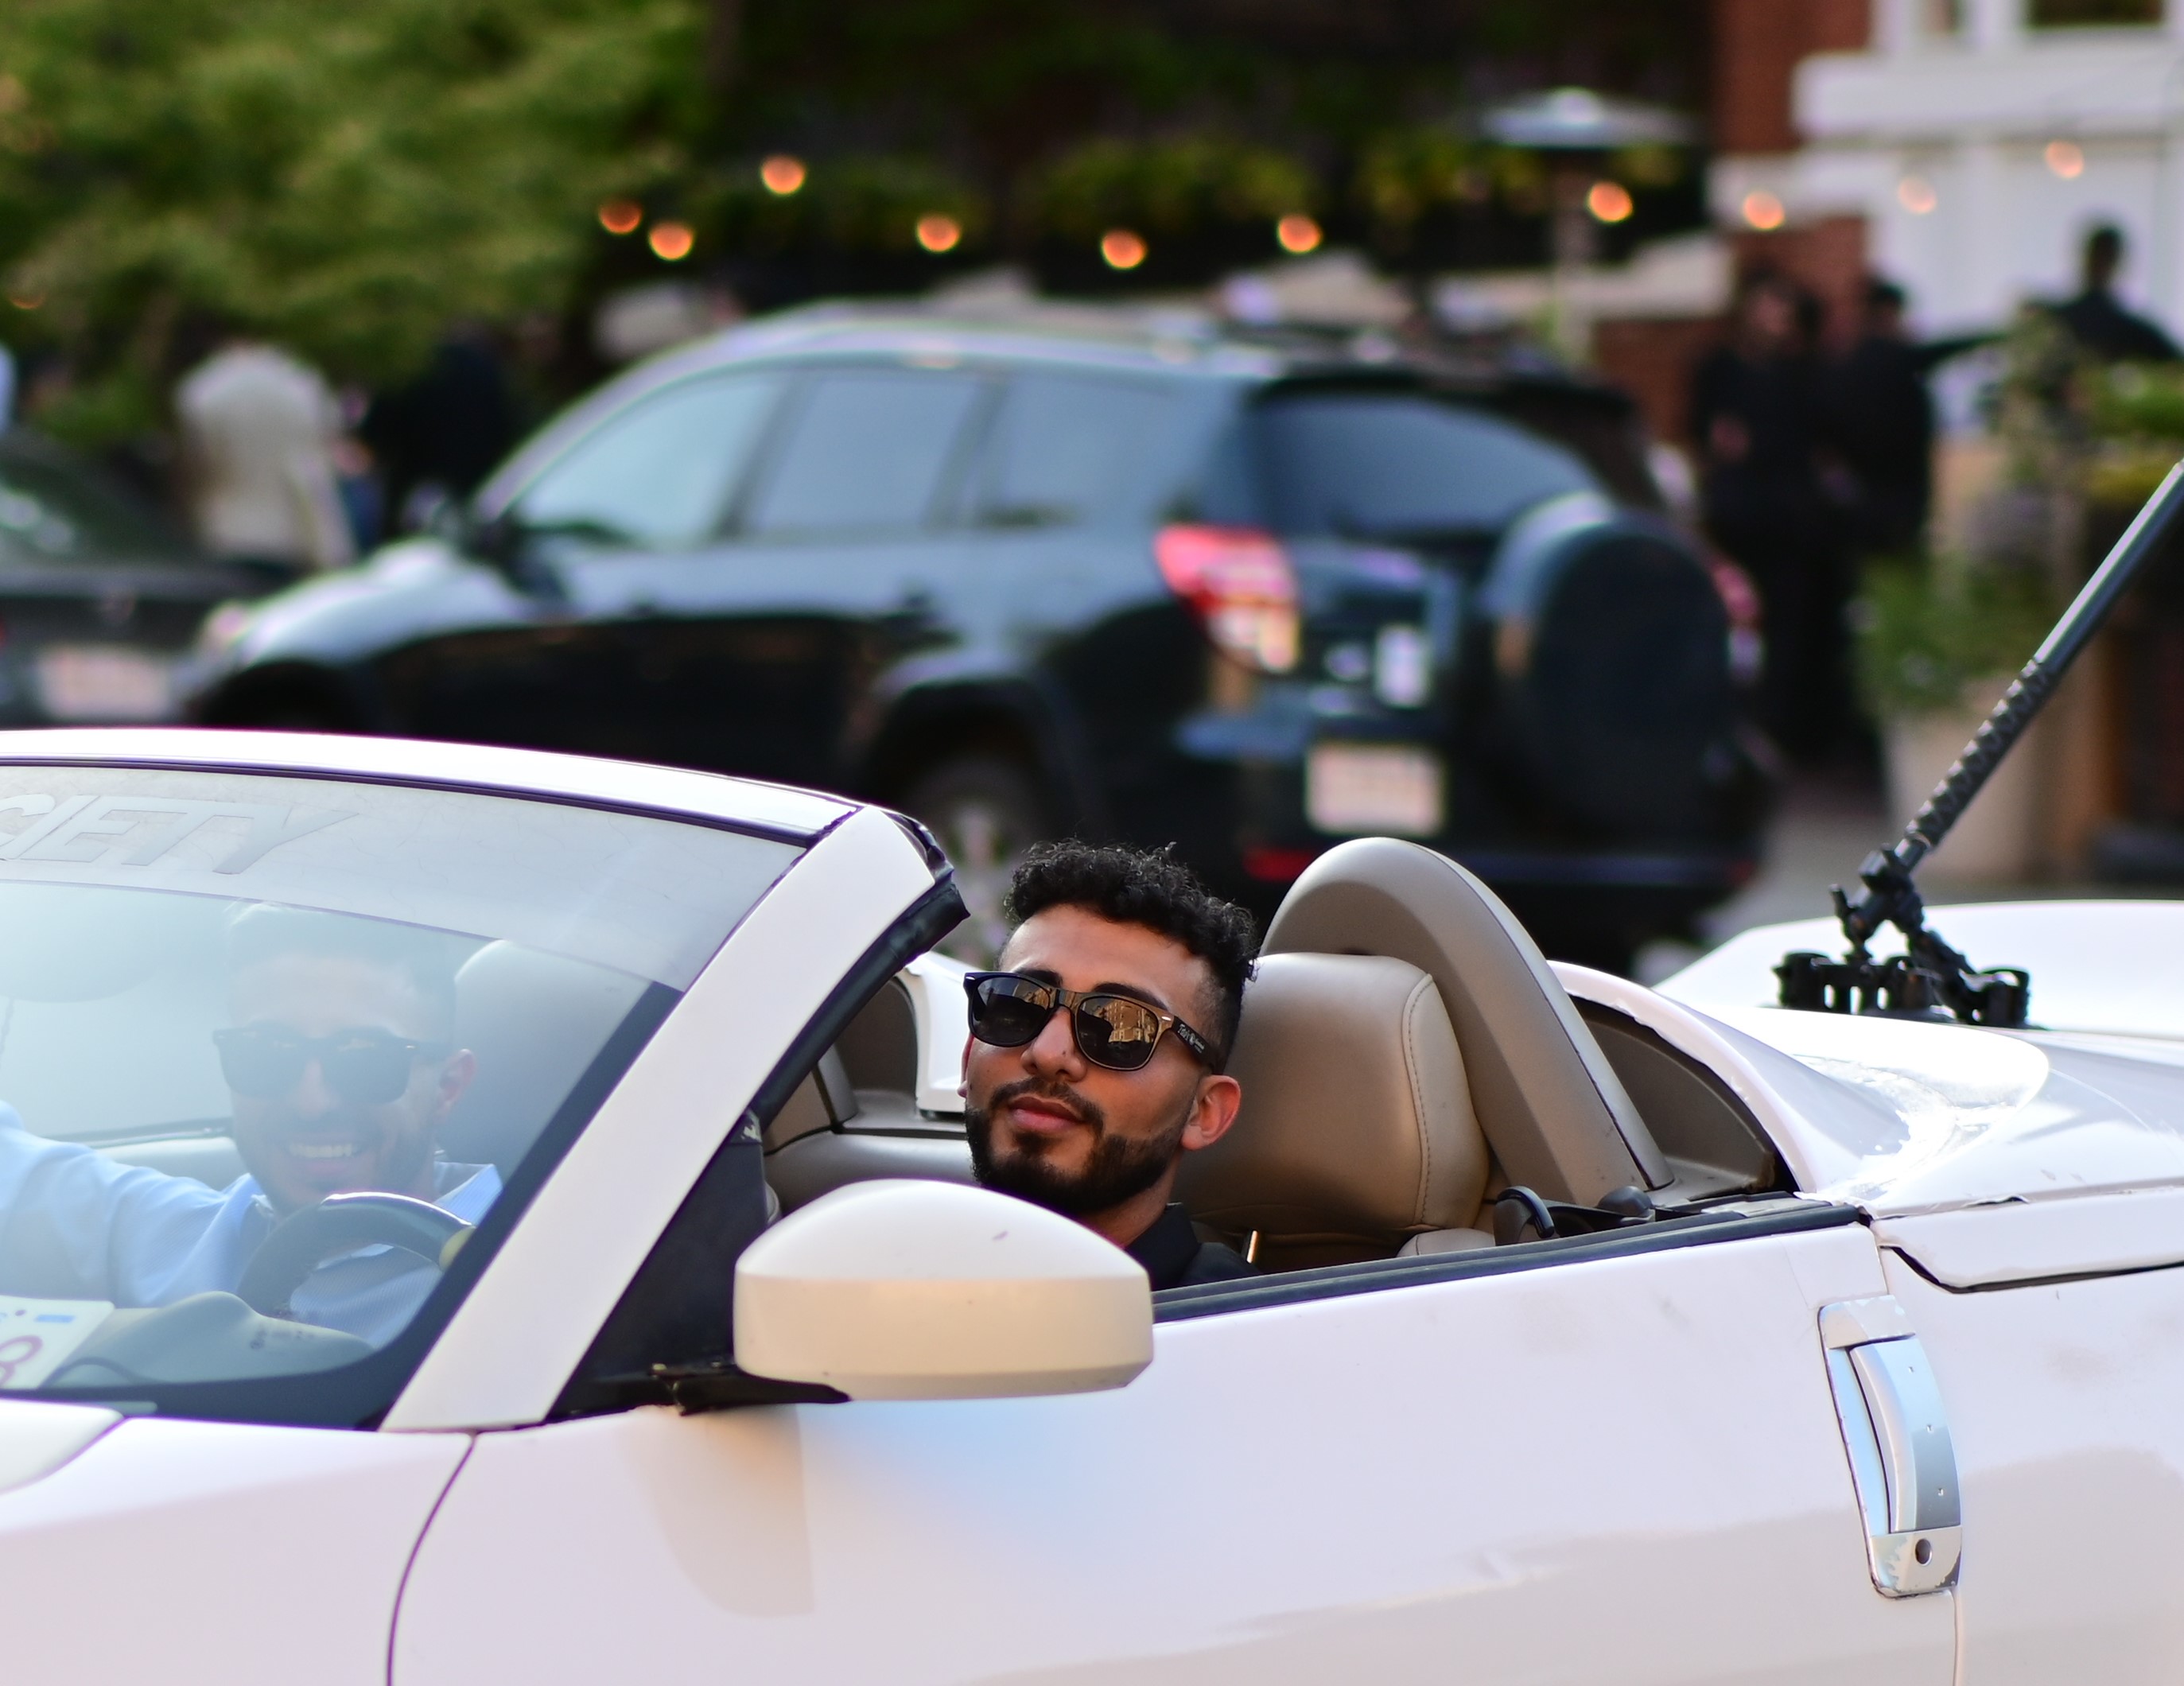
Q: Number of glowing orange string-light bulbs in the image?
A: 10